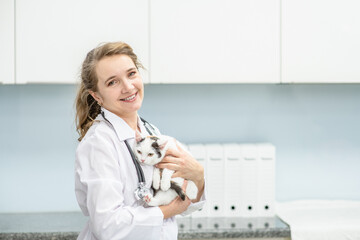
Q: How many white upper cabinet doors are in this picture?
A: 4